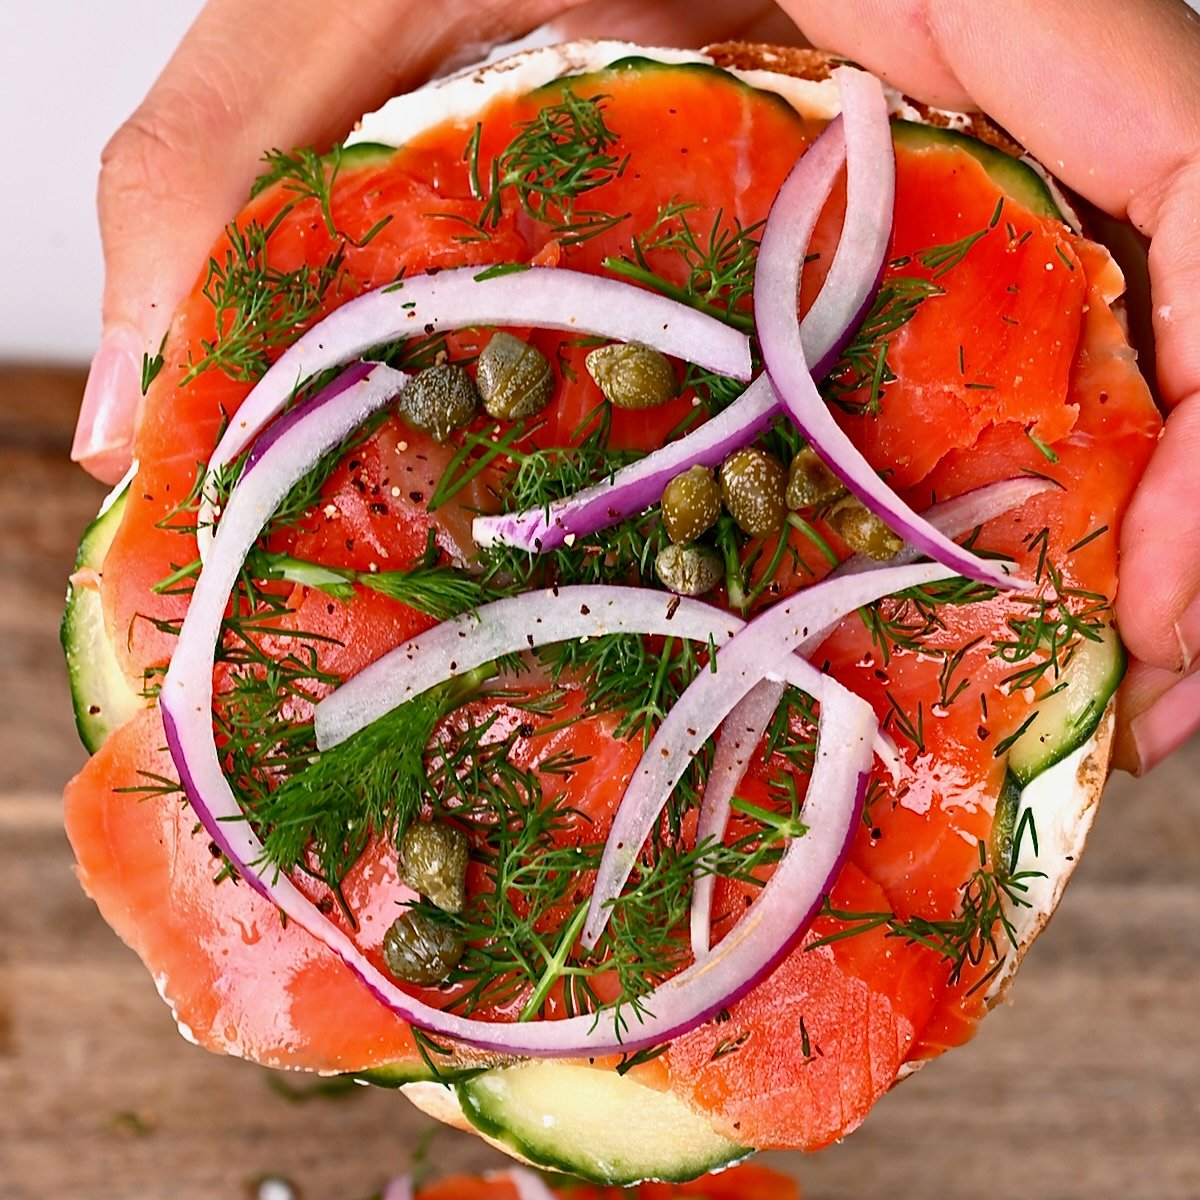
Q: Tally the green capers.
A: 10